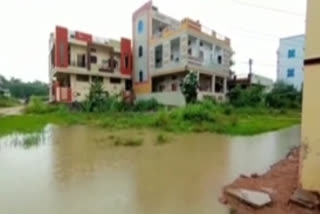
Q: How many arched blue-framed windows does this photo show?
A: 1